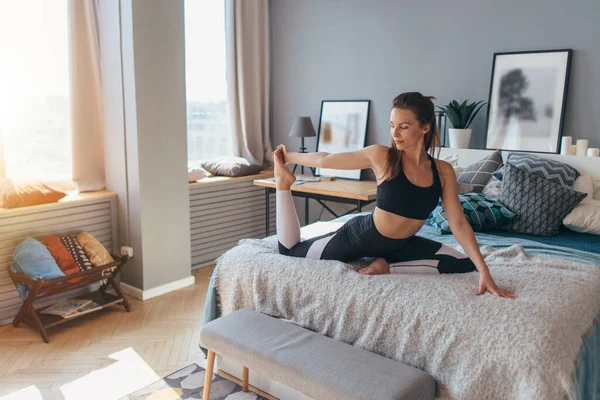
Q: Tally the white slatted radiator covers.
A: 2